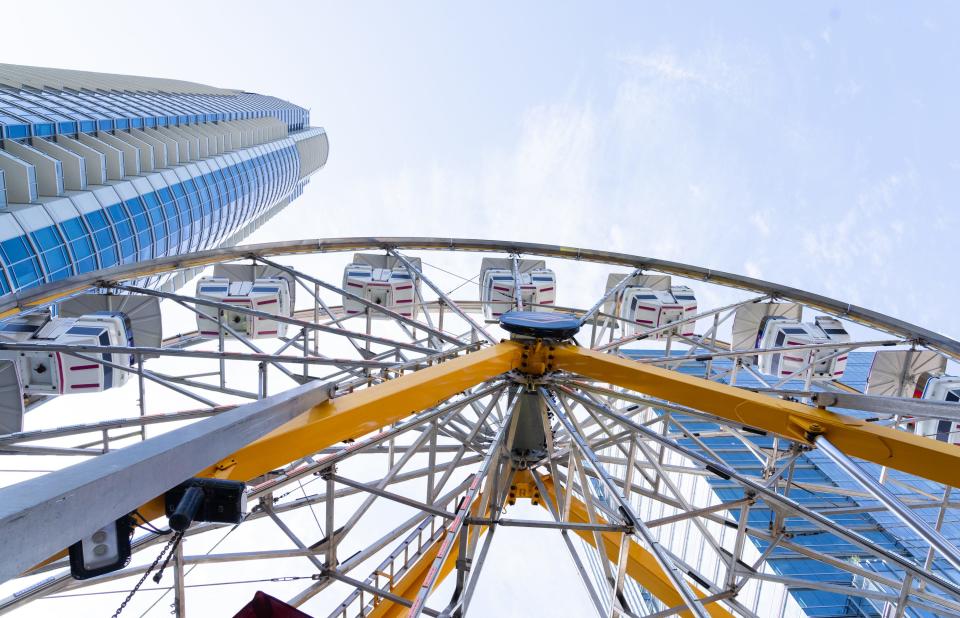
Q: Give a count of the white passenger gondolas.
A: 7